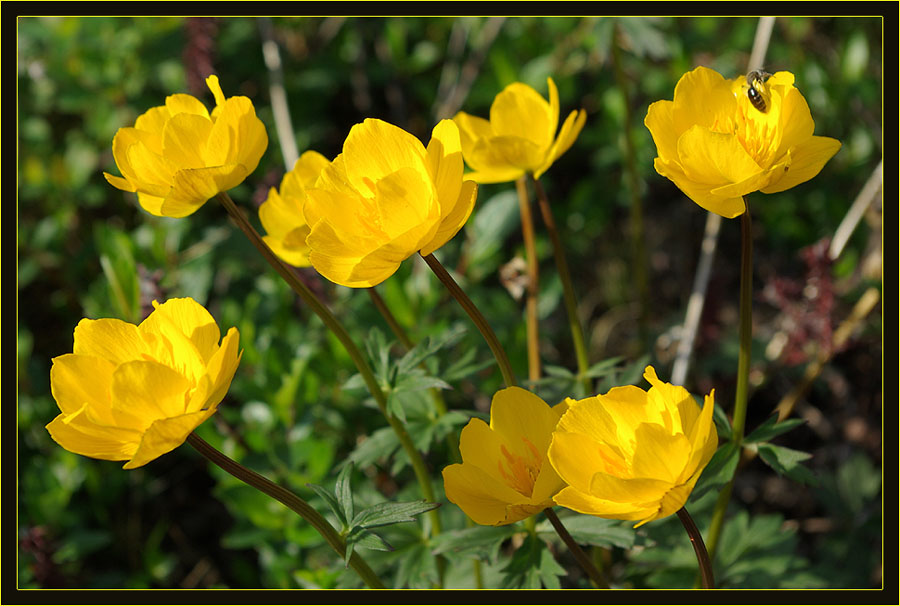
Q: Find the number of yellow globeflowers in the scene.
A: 8